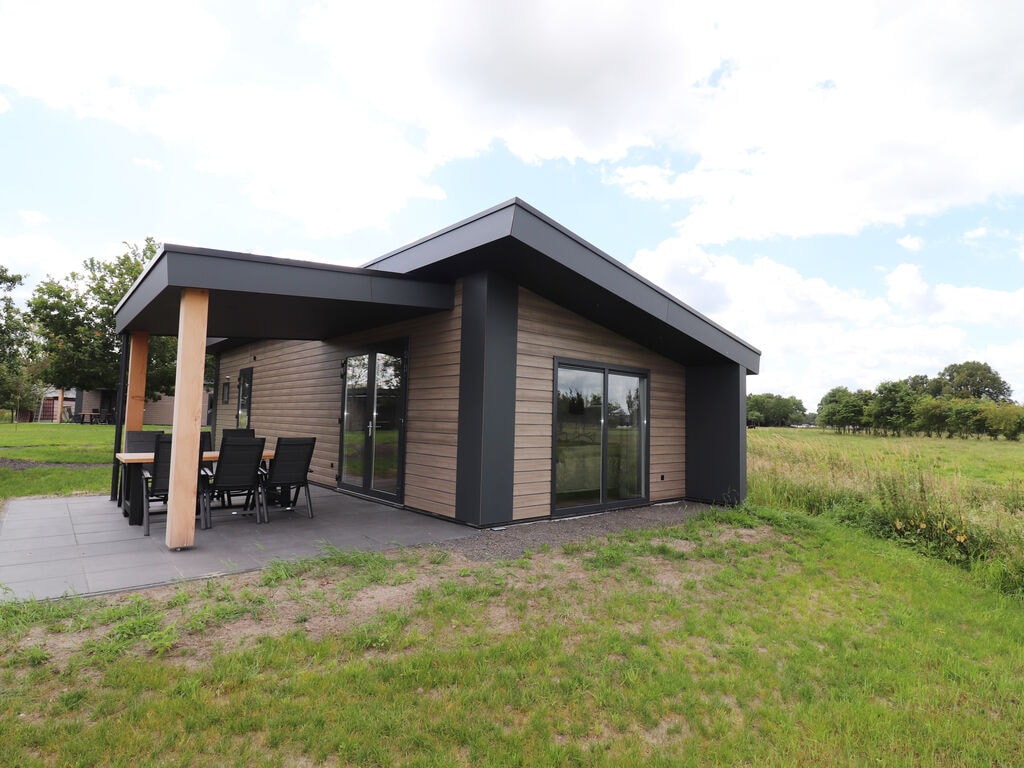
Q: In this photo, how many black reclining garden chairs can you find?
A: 6